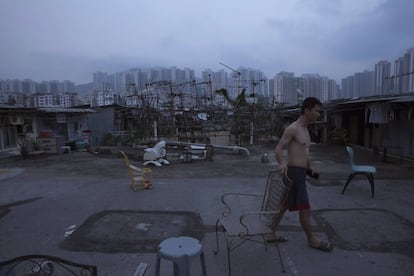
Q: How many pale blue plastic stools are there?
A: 1